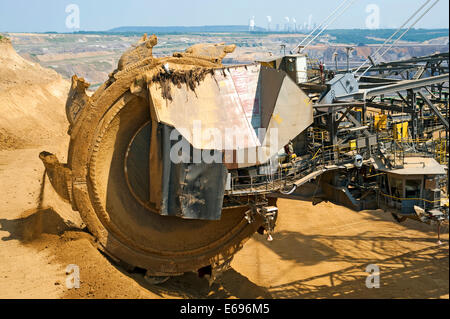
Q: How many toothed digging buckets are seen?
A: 4